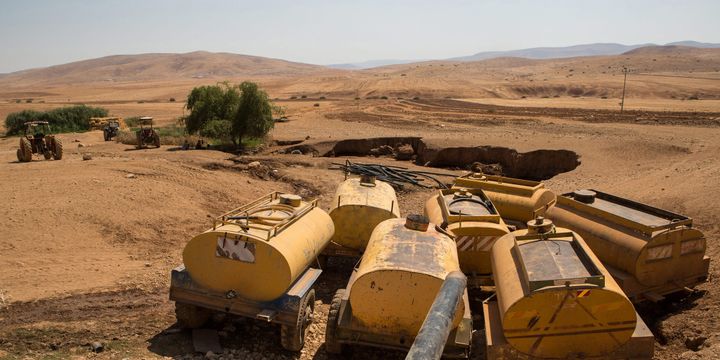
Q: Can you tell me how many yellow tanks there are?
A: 7